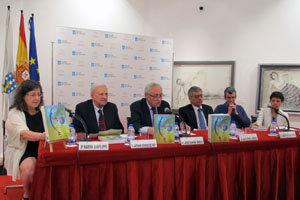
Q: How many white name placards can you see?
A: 5